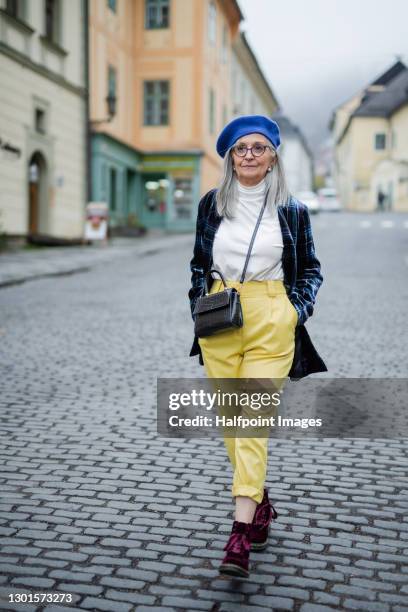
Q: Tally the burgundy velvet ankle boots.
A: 2